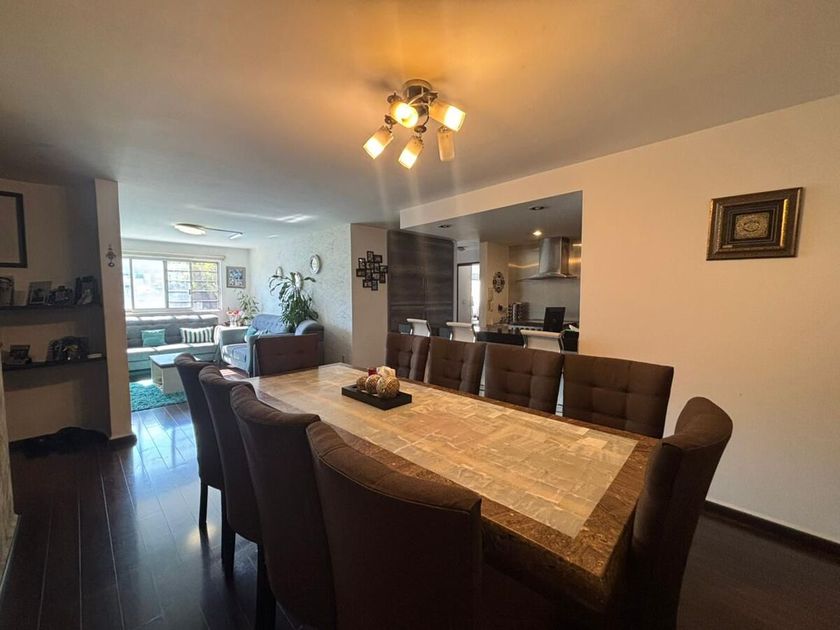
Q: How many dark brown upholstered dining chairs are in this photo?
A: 10